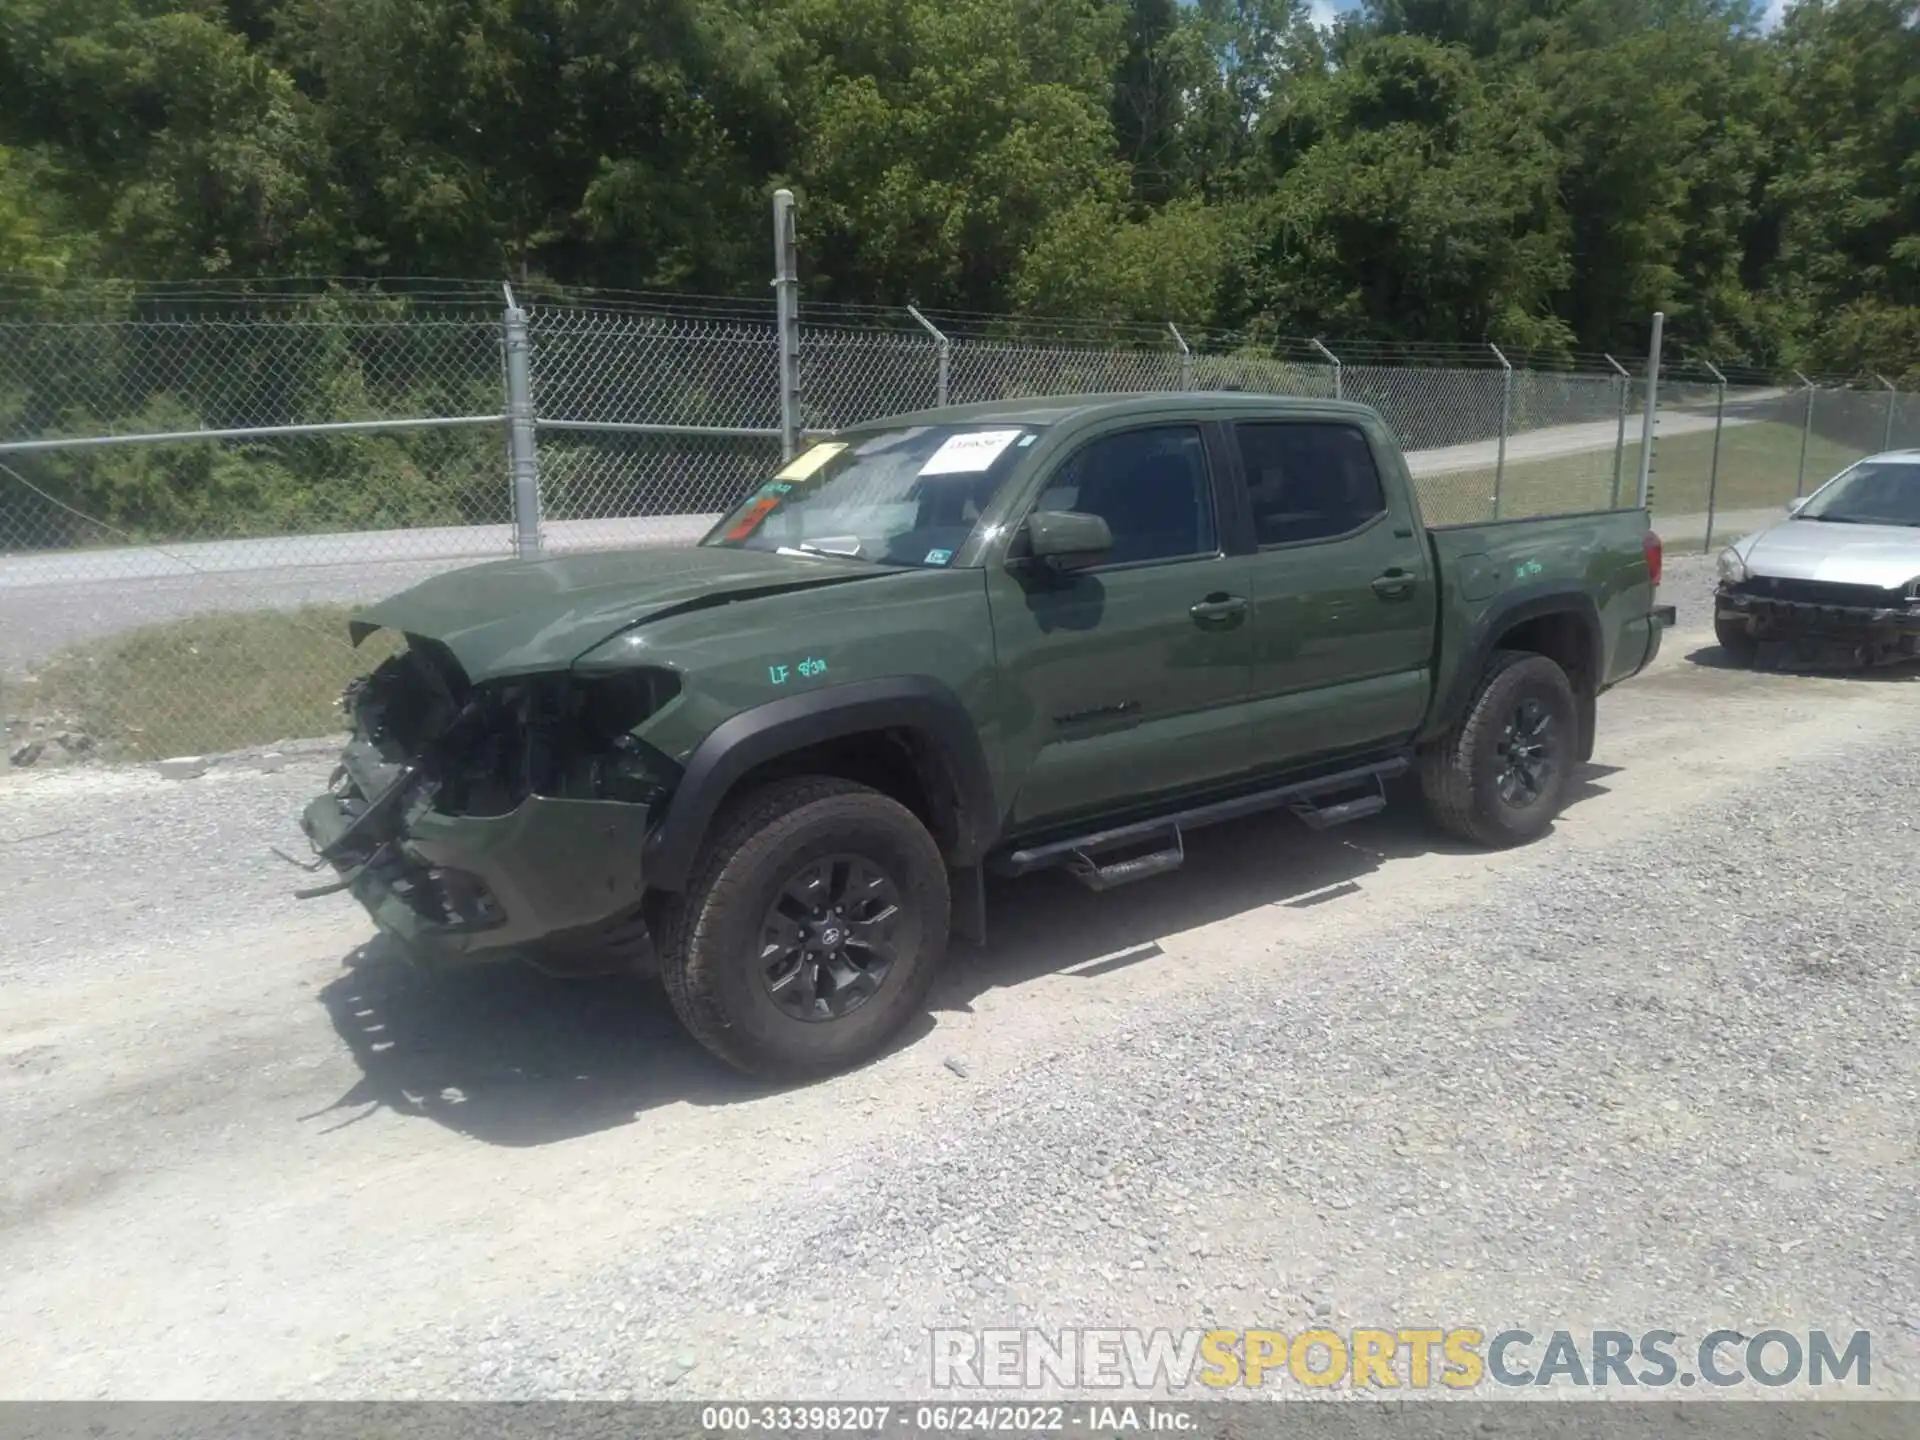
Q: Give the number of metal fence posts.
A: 11